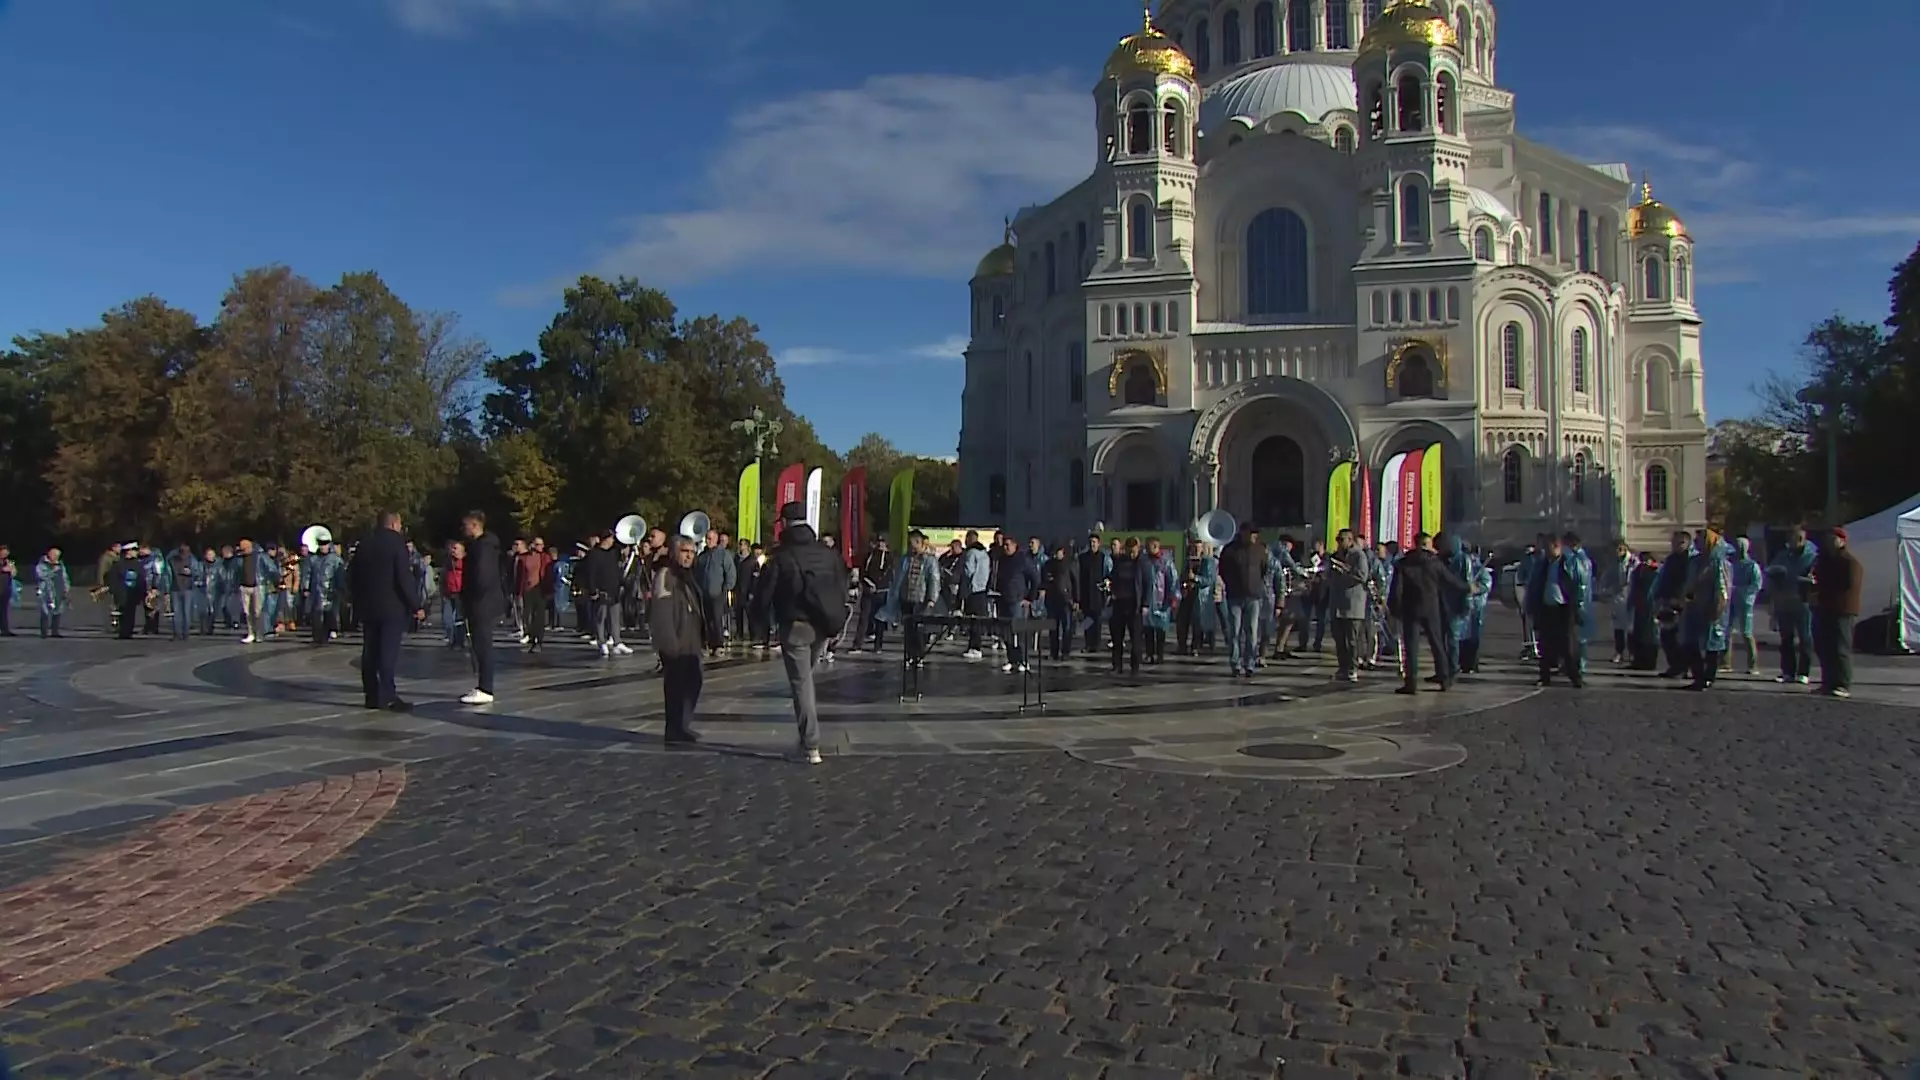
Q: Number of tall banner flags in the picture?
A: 10